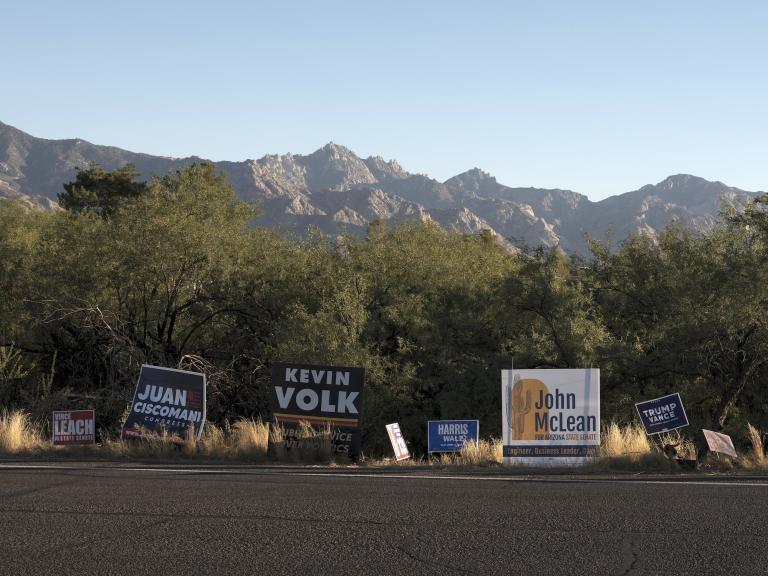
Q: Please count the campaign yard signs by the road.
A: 8